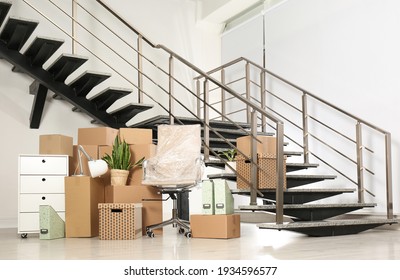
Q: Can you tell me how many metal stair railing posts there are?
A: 13